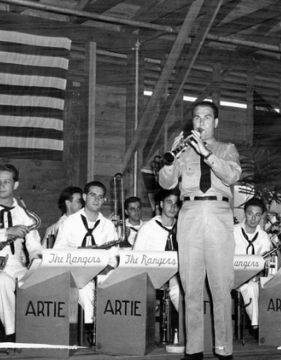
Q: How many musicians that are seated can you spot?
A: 6